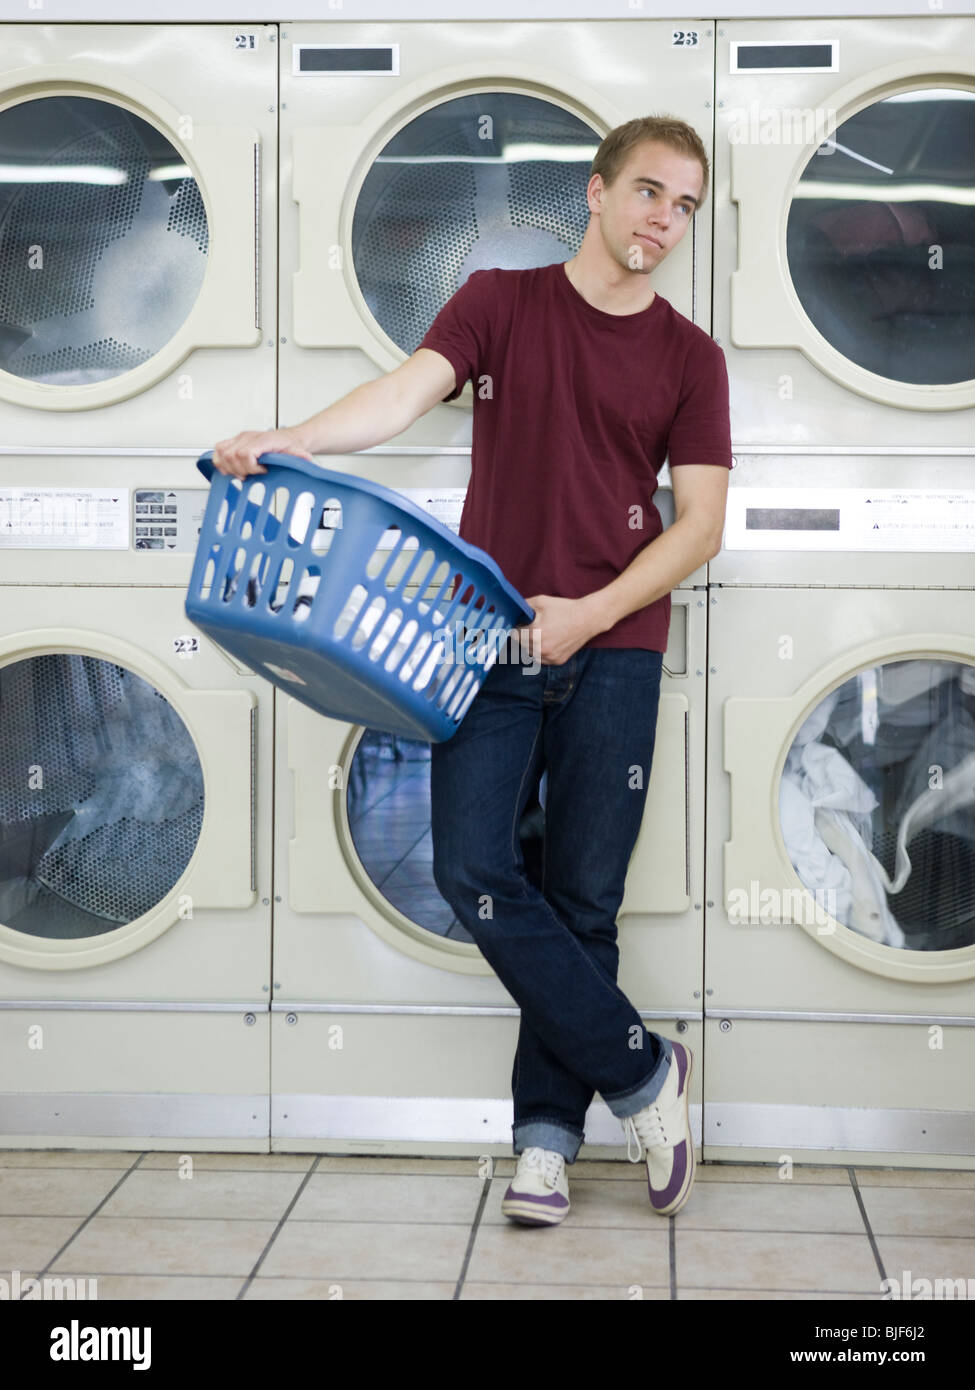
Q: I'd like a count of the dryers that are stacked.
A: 6